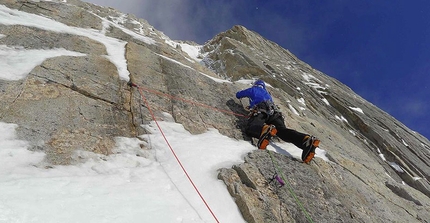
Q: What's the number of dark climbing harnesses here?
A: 1